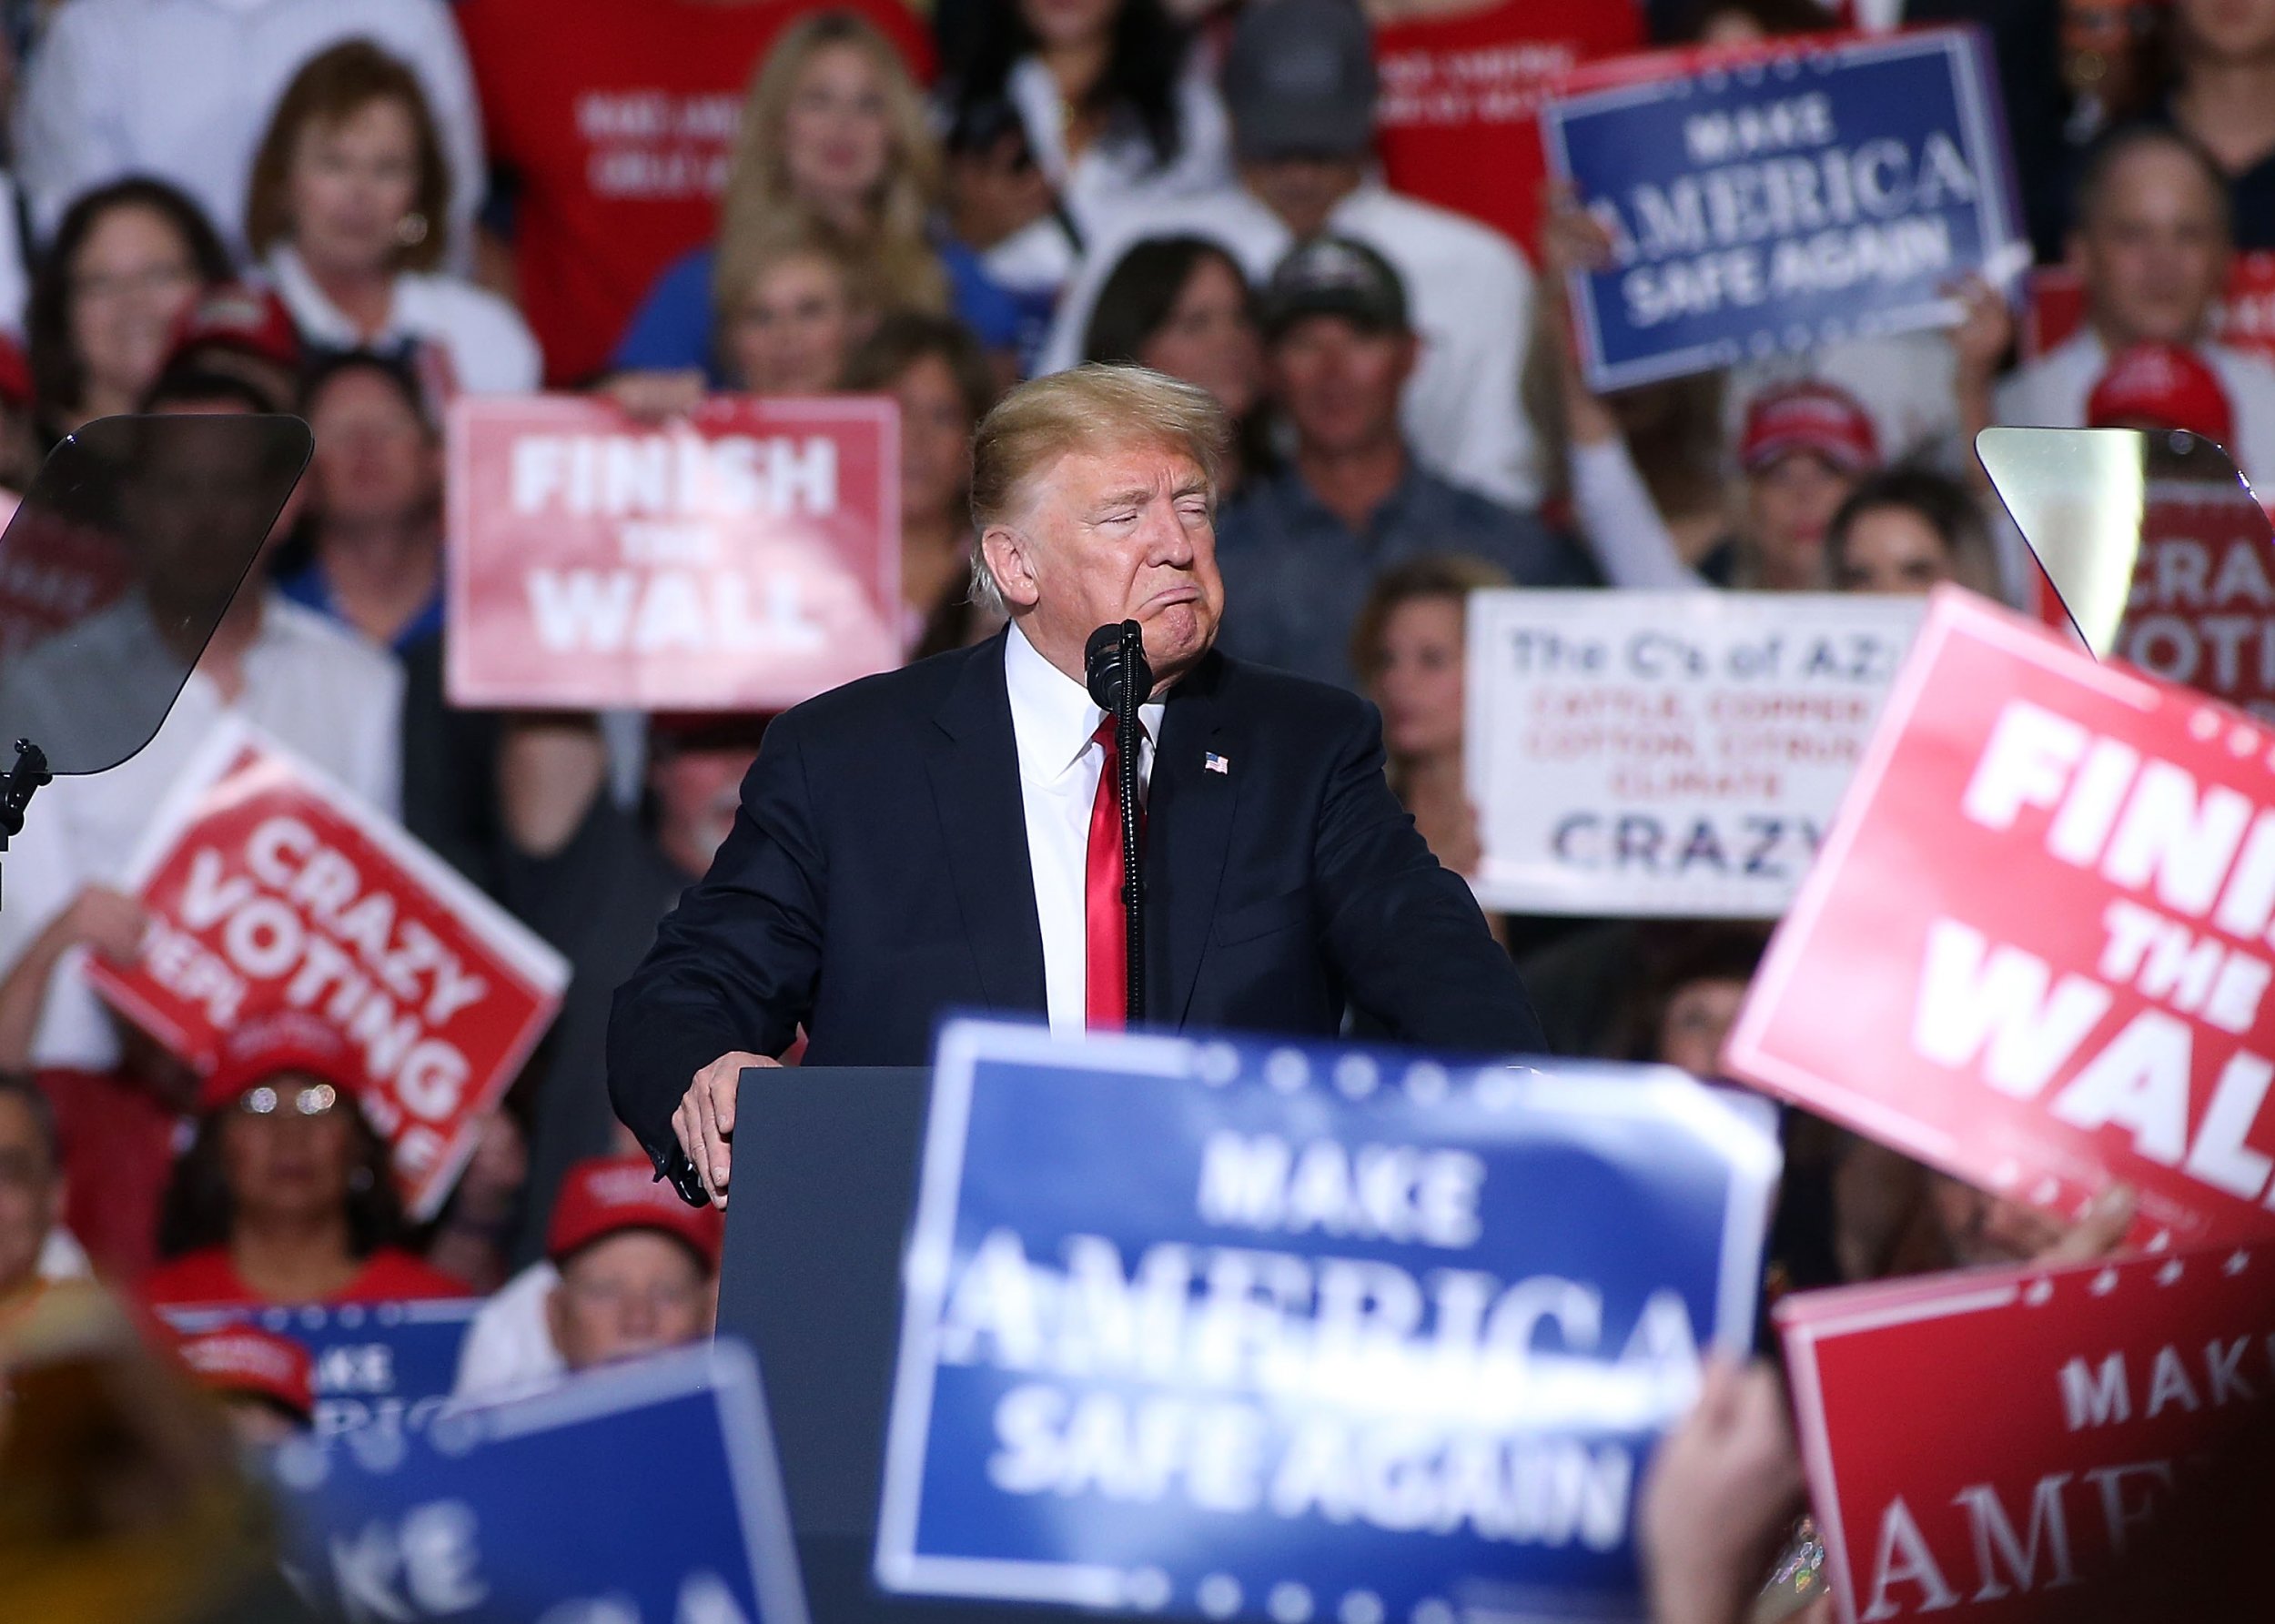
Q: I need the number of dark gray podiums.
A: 1